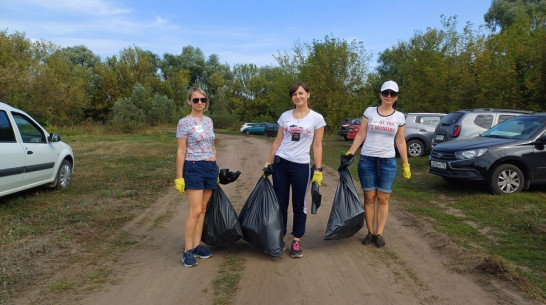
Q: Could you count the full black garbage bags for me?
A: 3